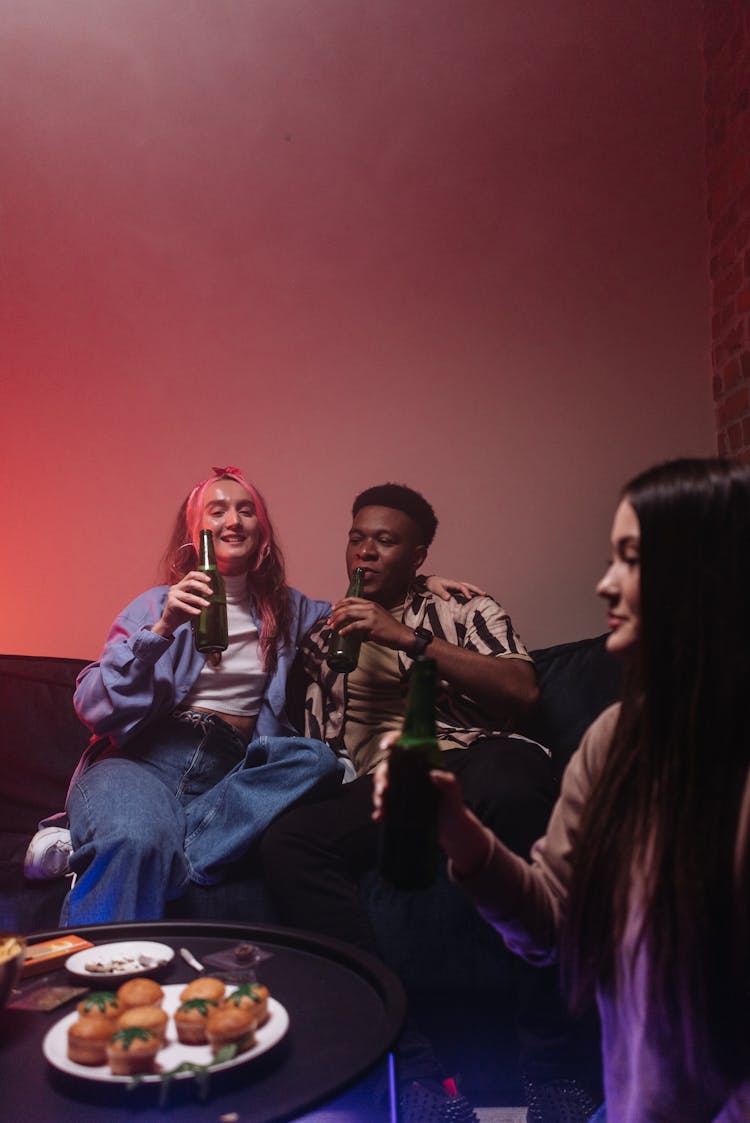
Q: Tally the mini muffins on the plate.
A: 9